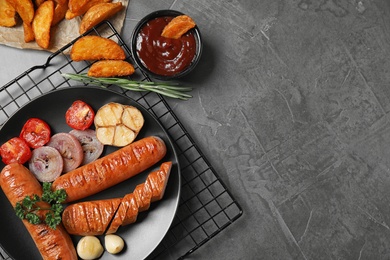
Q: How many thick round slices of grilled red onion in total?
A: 3